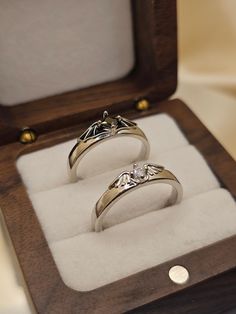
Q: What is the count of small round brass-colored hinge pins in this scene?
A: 2